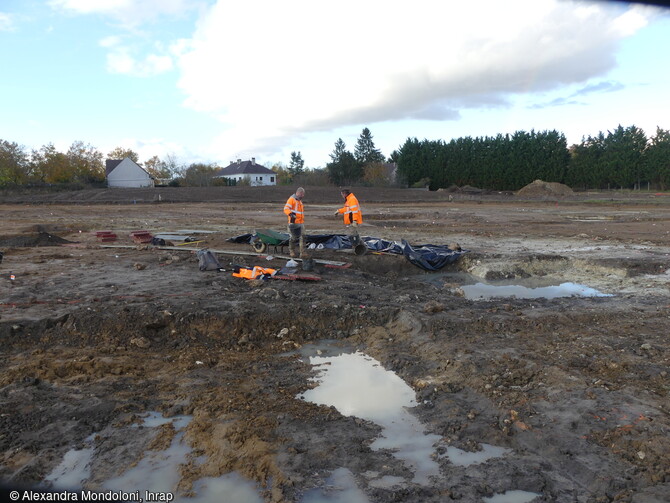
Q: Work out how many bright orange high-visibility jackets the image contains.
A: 3